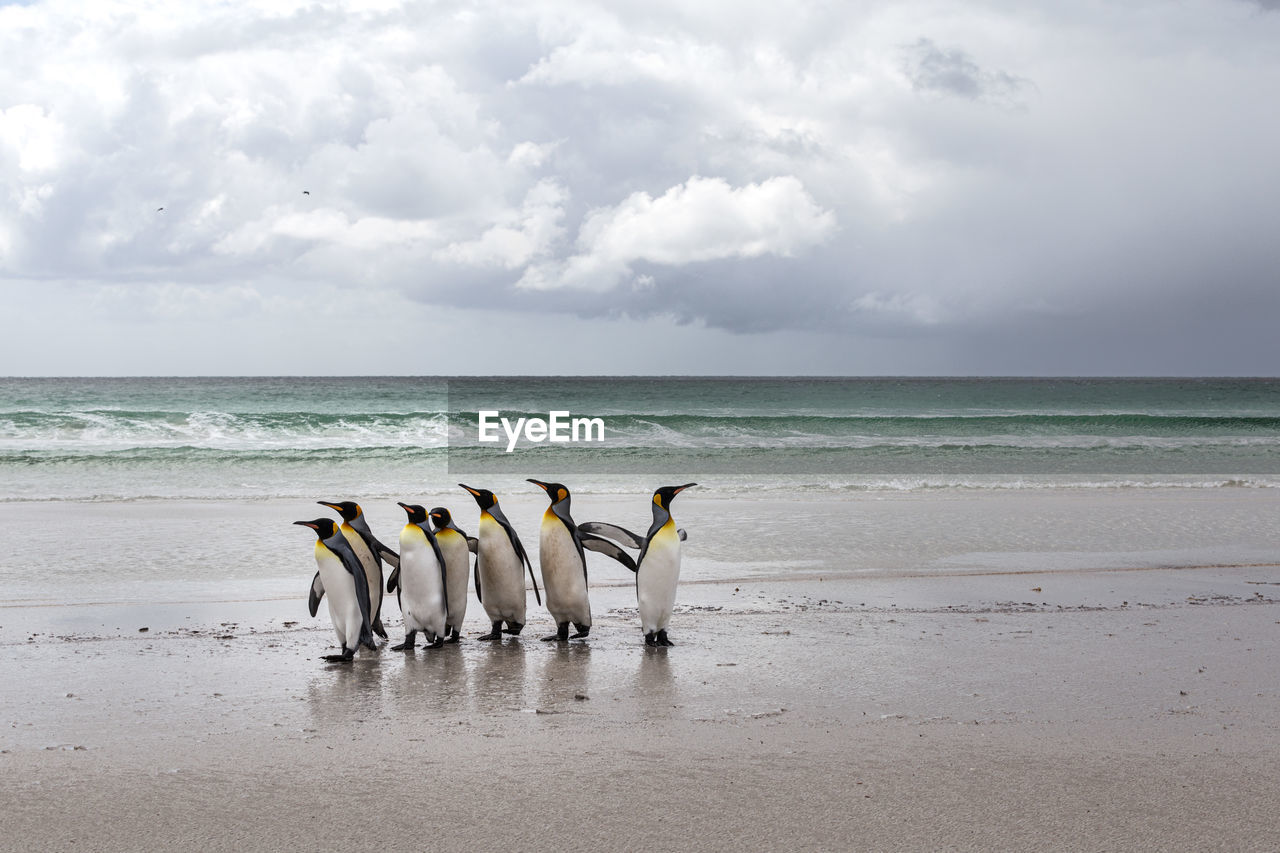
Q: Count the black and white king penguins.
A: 7